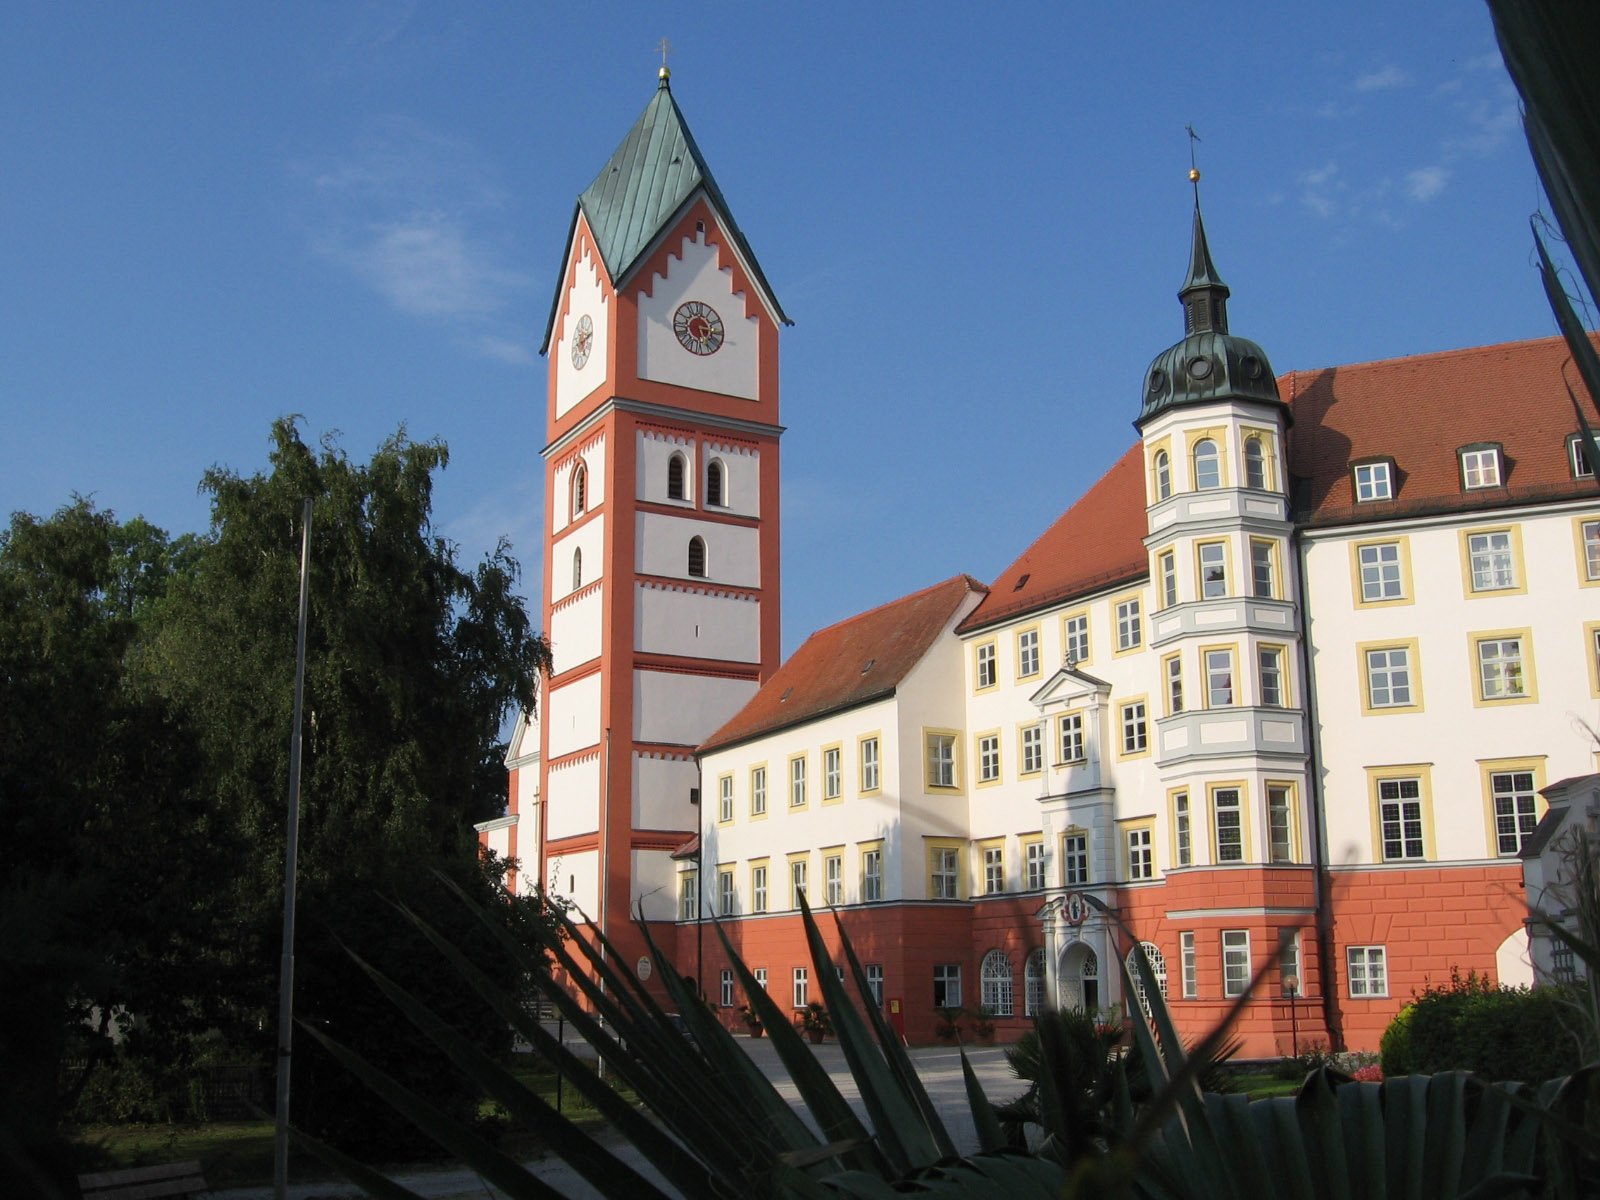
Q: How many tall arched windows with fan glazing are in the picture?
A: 3